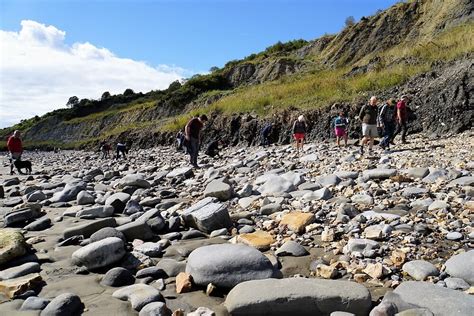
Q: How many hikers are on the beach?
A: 12